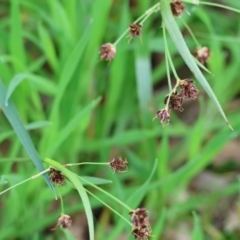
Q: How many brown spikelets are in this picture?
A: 12